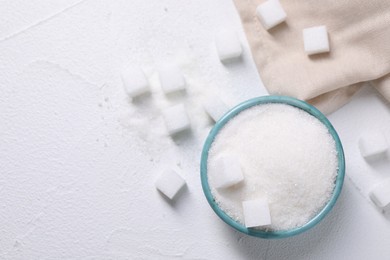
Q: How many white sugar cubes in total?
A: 12